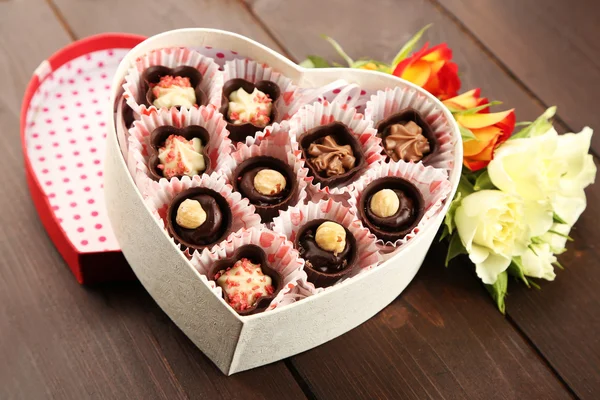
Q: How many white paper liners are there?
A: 10